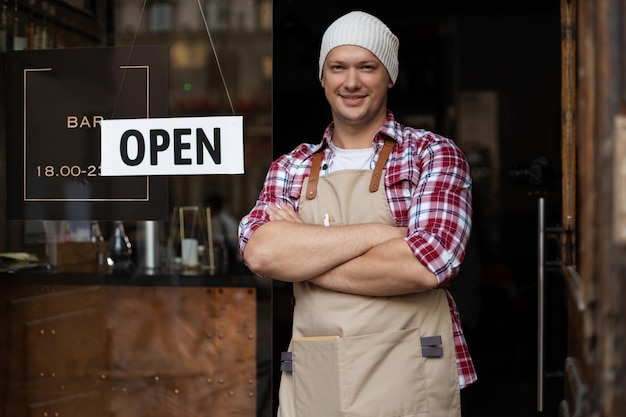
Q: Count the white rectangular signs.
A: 1